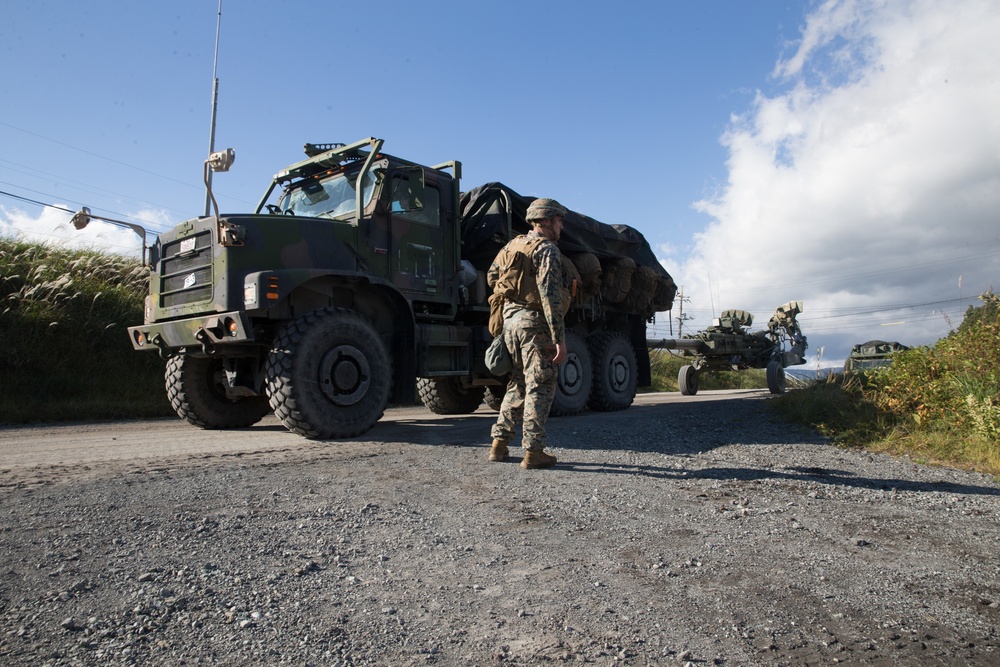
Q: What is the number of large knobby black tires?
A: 6